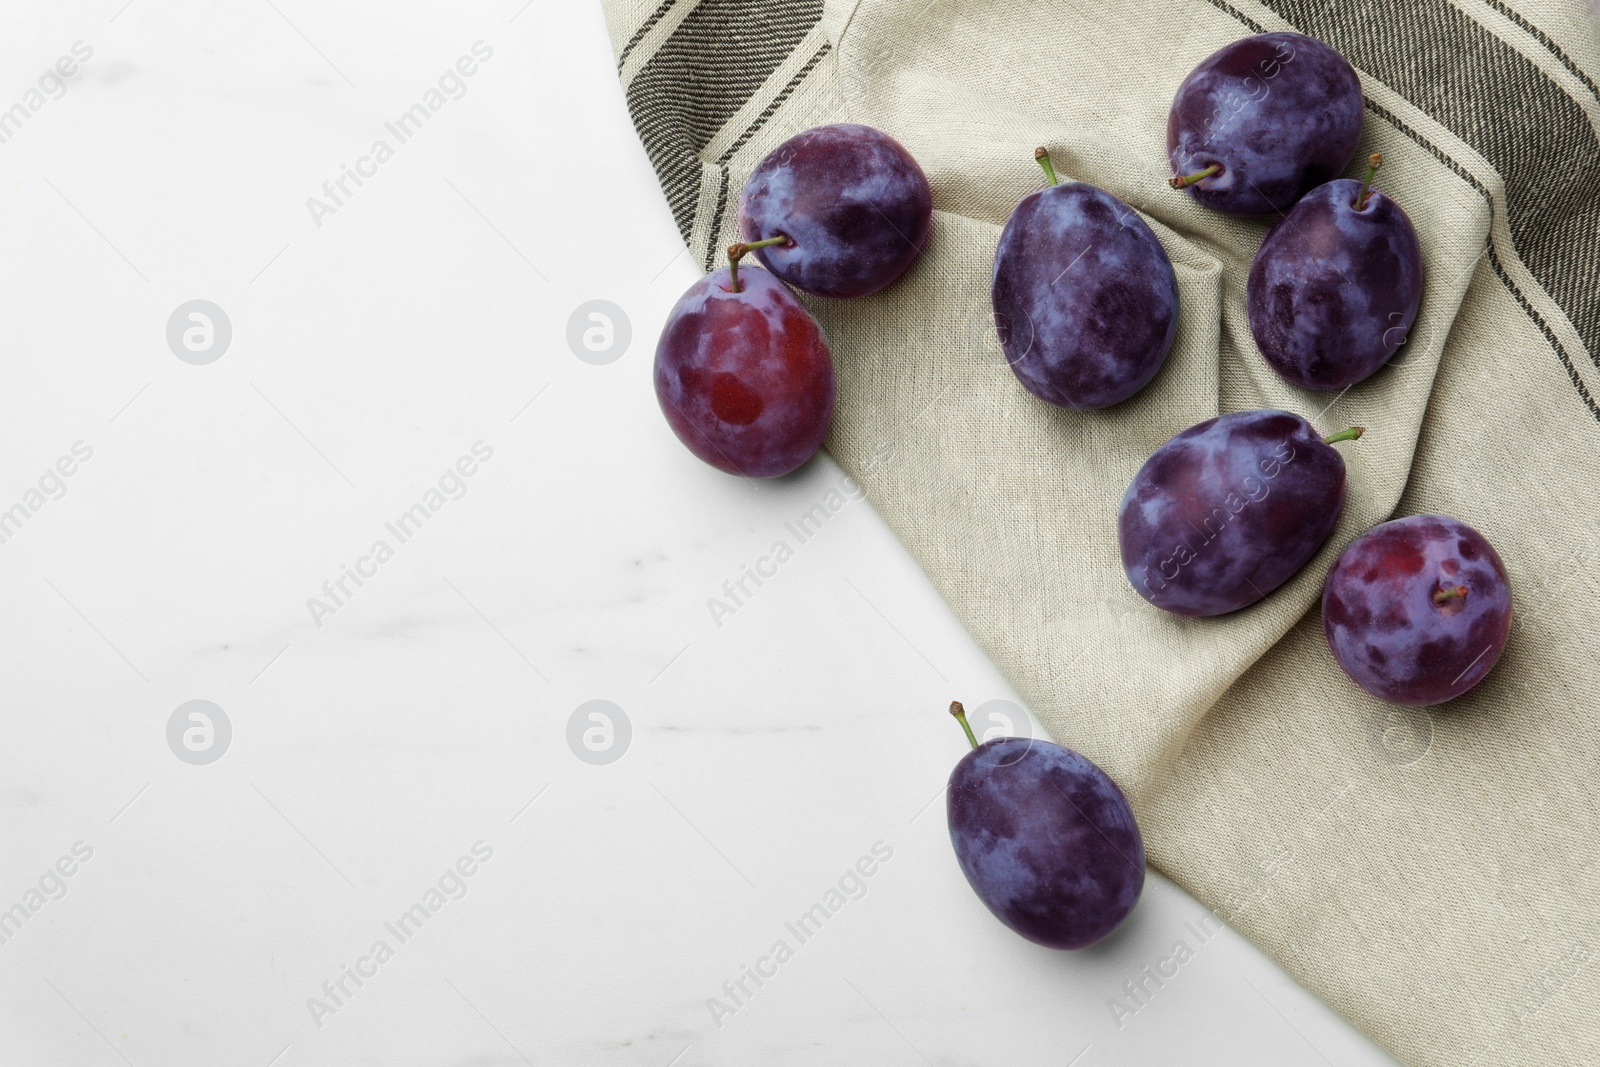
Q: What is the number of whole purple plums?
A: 8